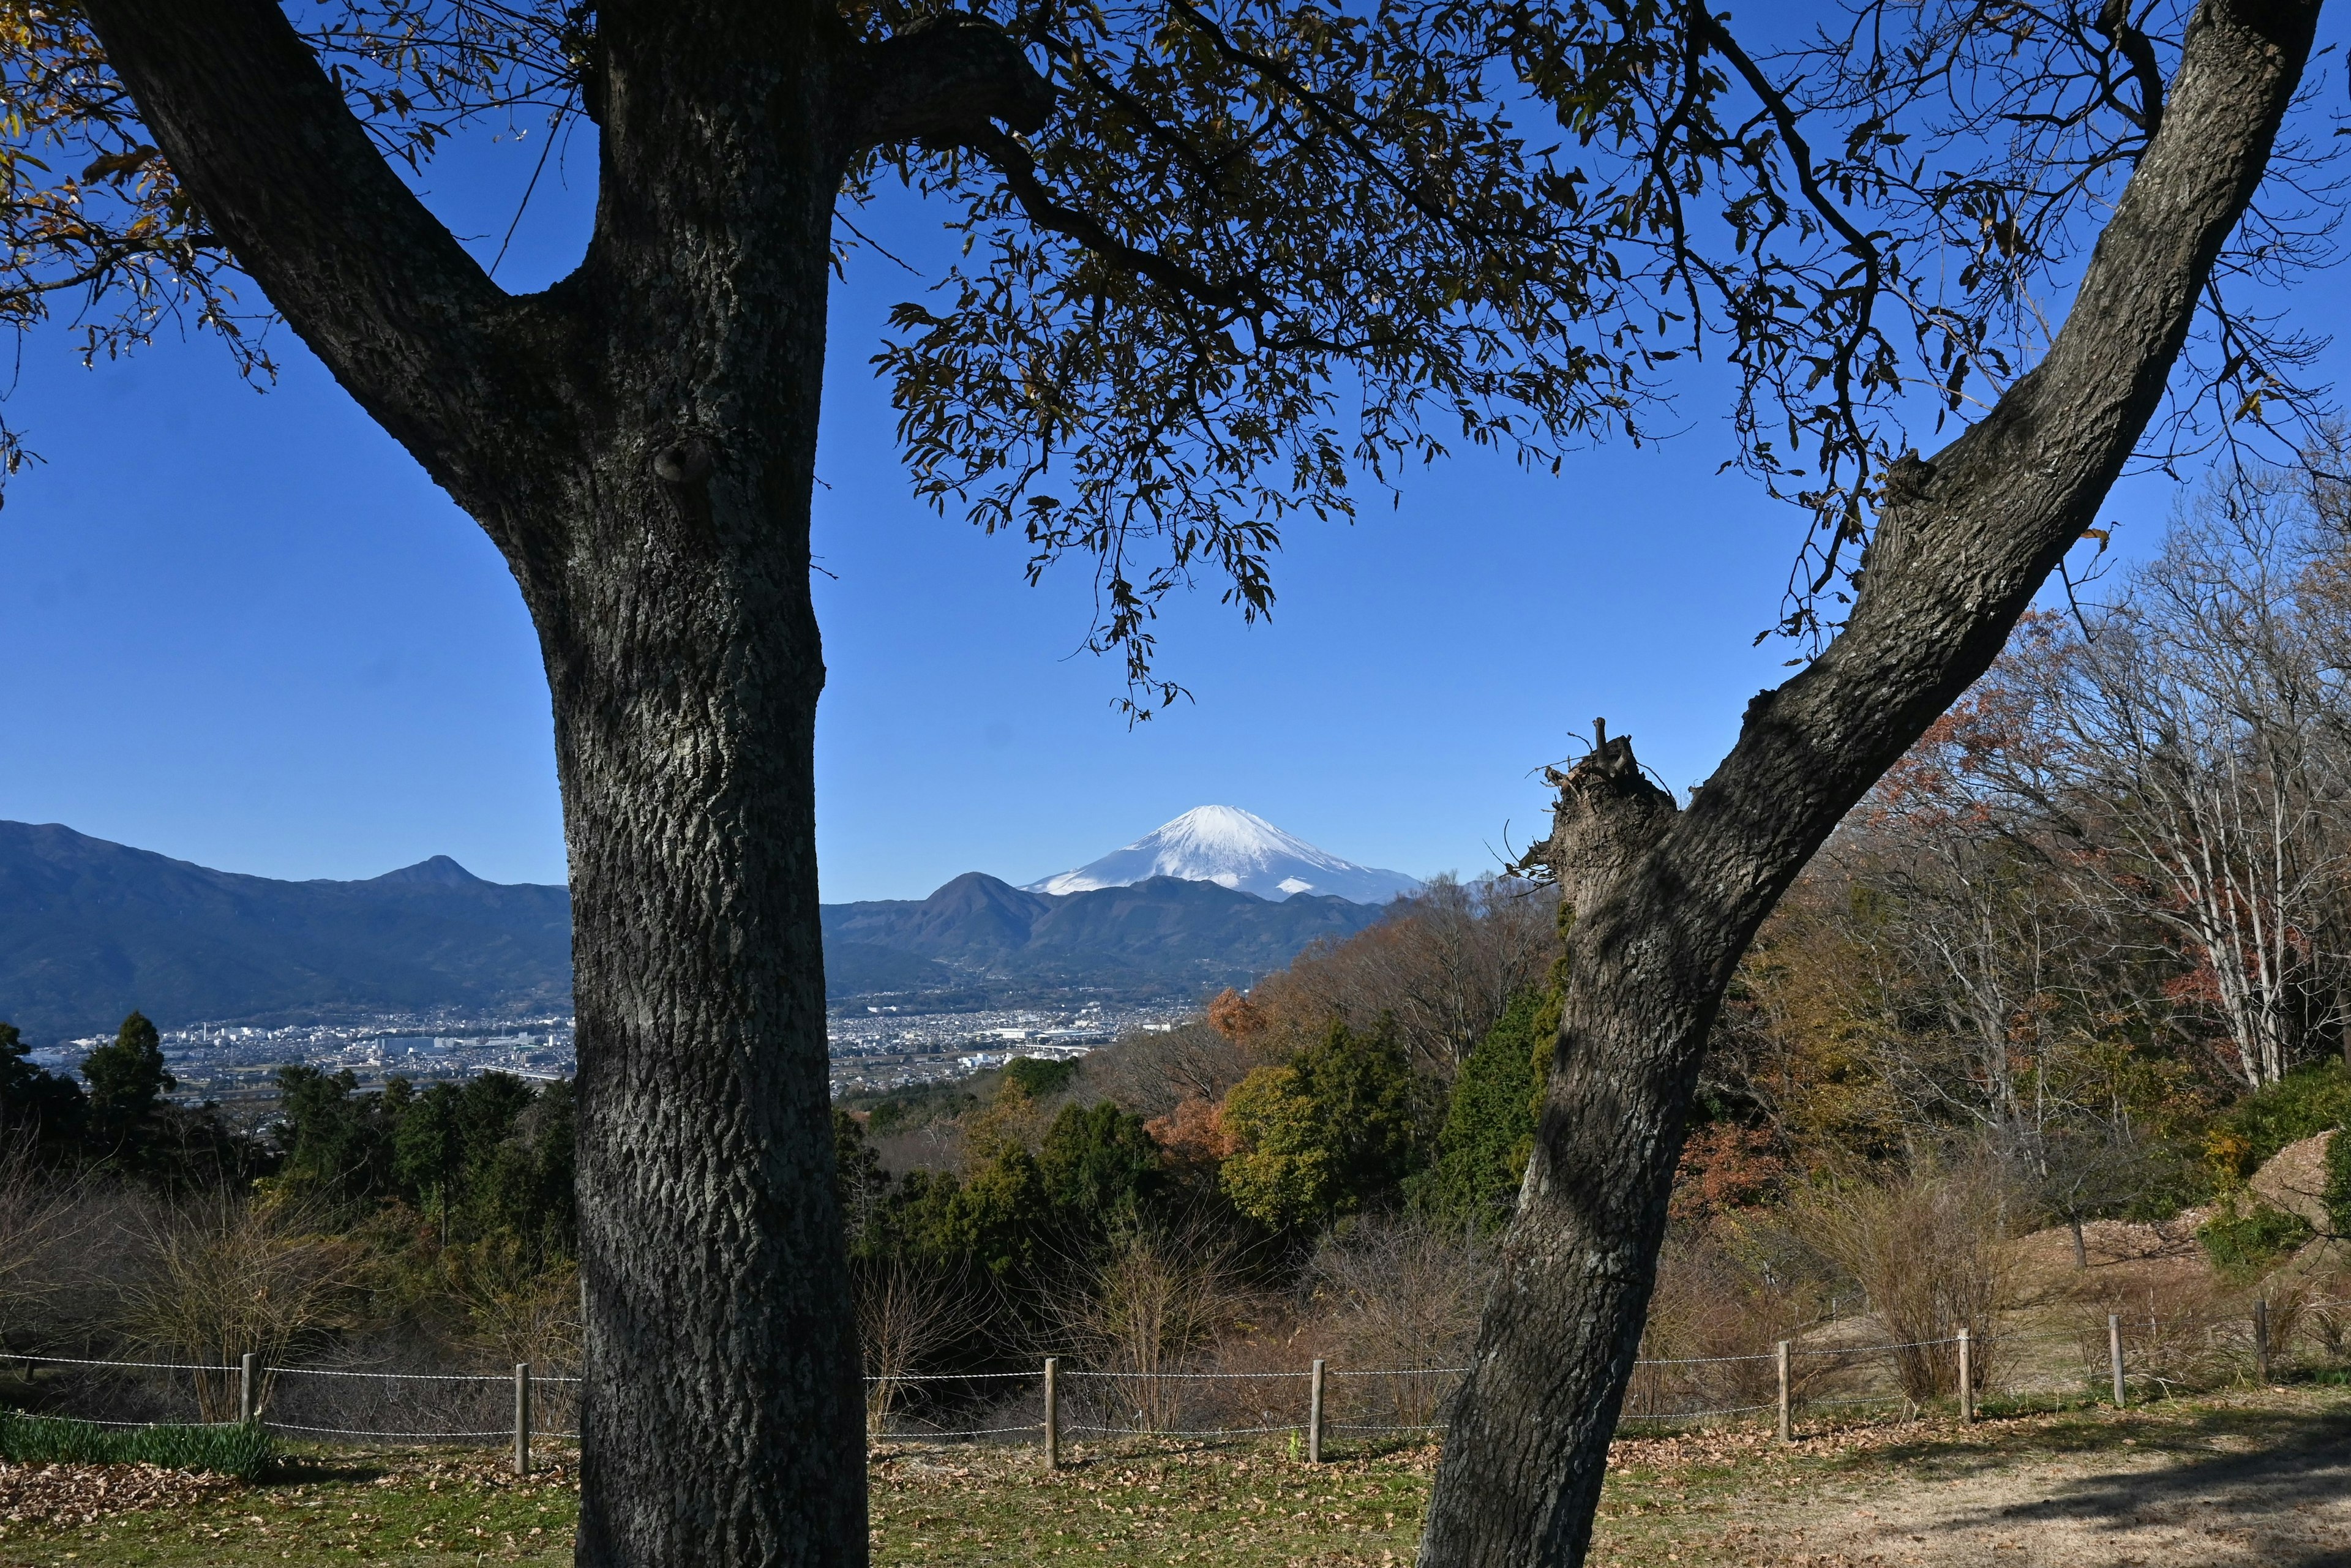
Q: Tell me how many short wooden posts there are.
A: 8